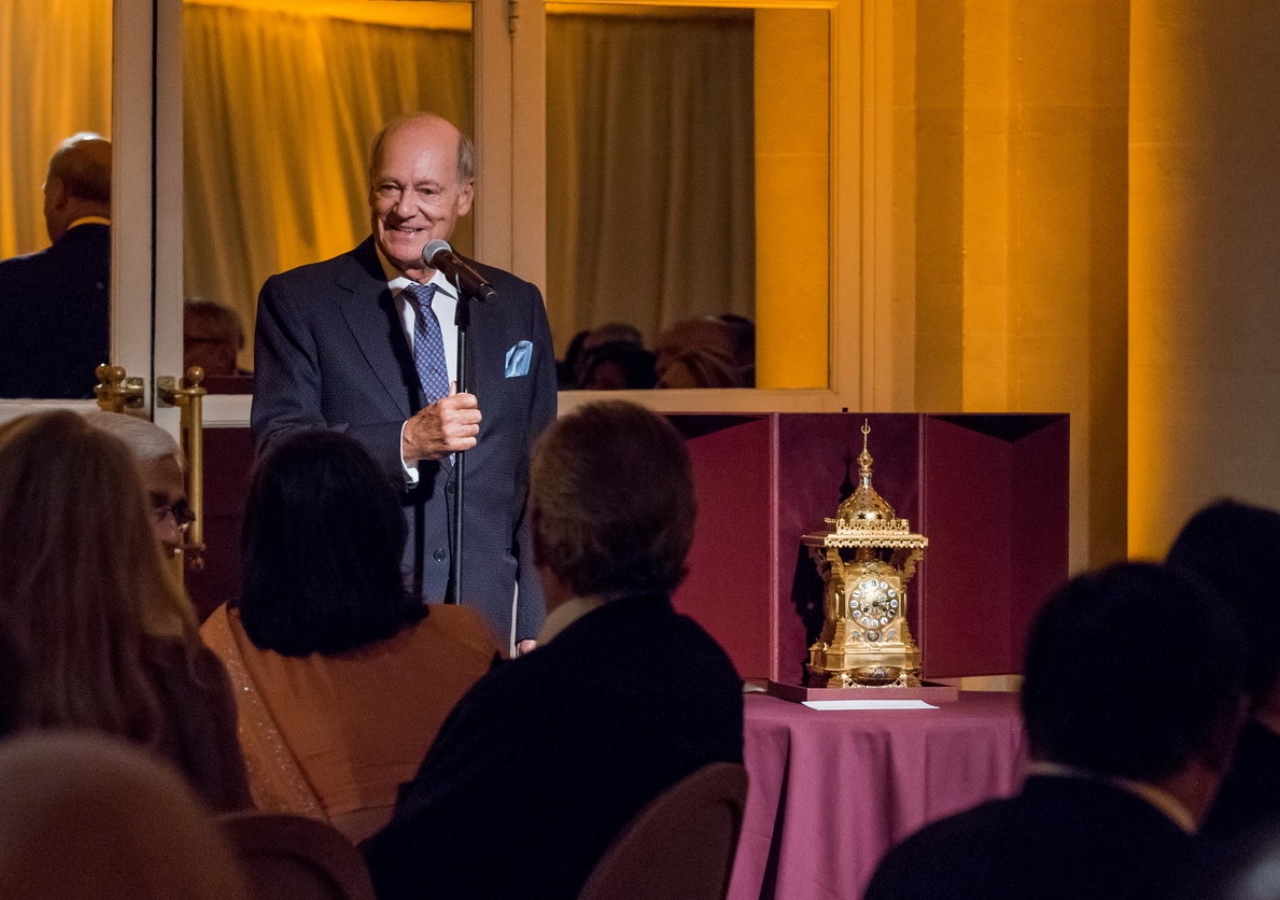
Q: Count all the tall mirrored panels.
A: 3